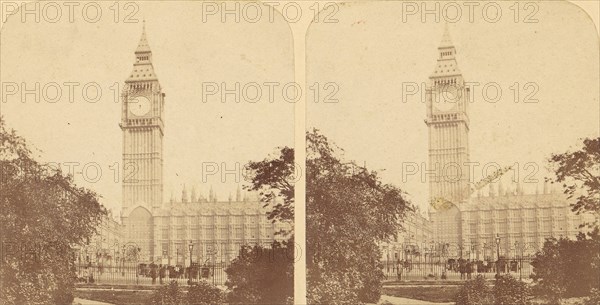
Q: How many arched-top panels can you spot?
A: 2